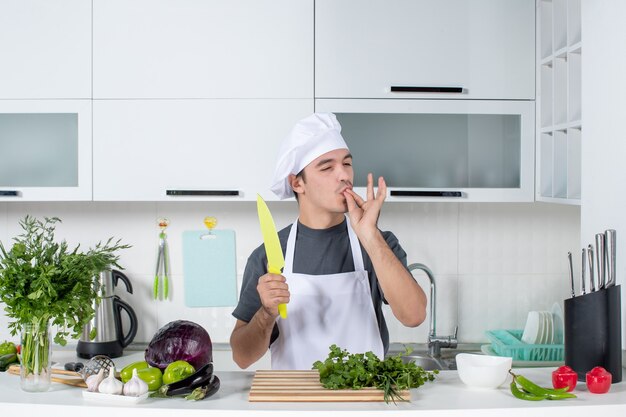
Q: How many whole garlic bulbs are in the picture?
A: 3